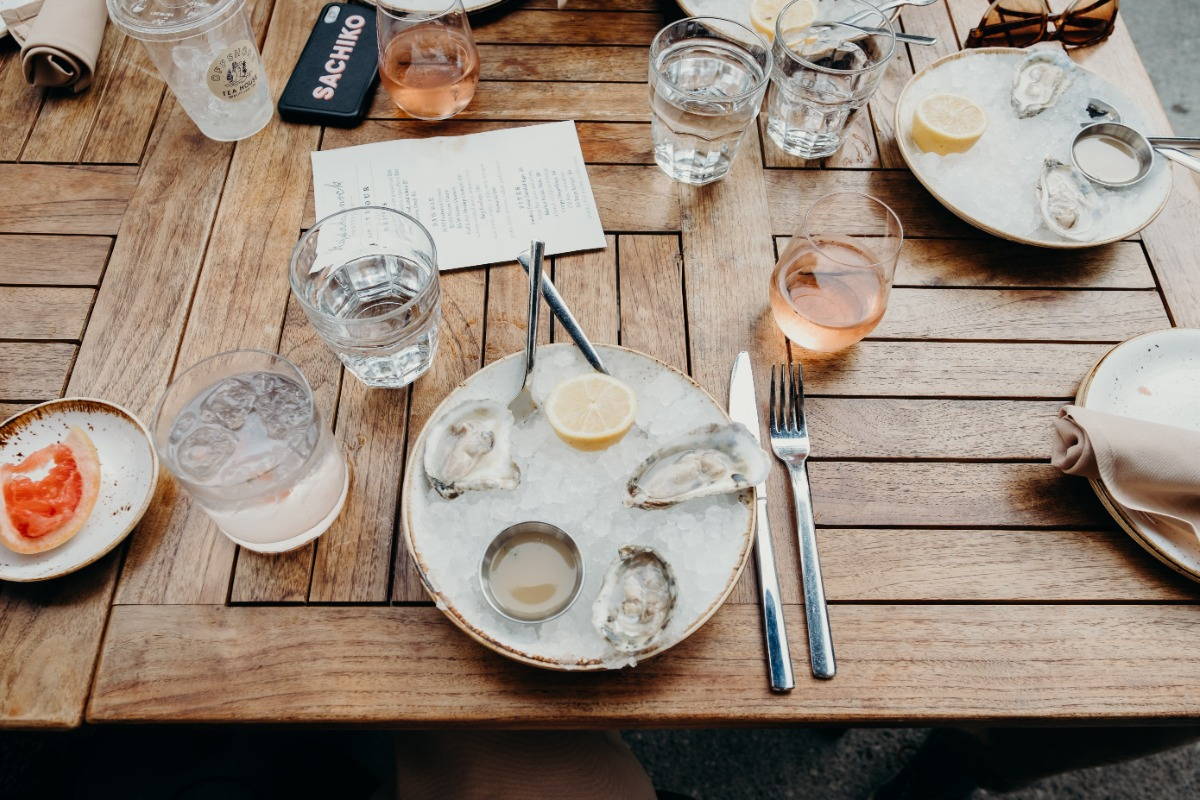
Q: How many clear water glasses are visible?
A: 3